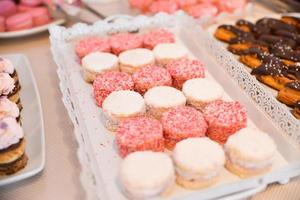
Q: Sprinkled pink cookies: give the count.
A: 9